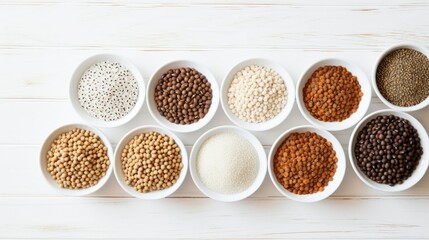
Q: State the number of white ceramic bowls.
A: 10